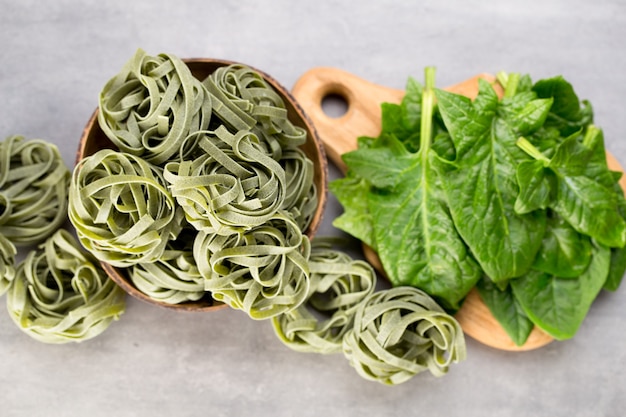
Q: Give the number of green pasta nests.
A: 12